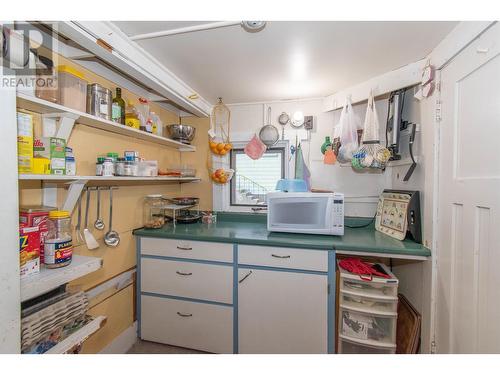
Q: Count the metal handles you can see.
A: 5